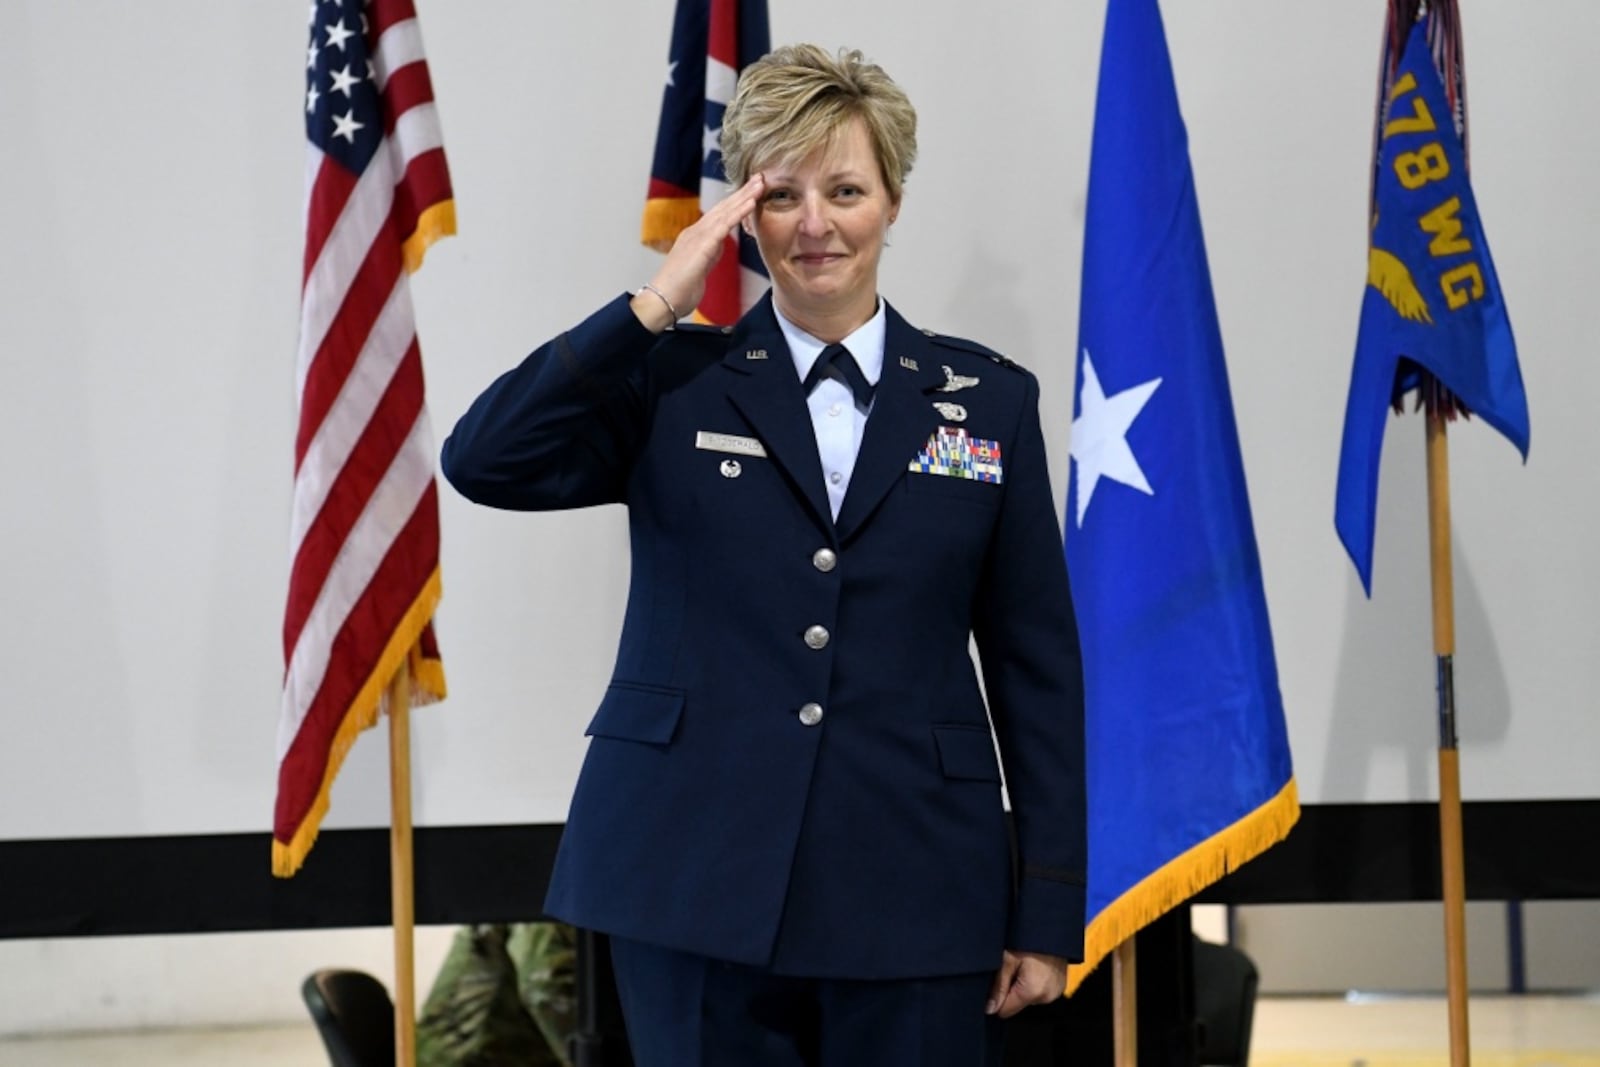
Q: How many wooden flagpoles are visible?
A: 3